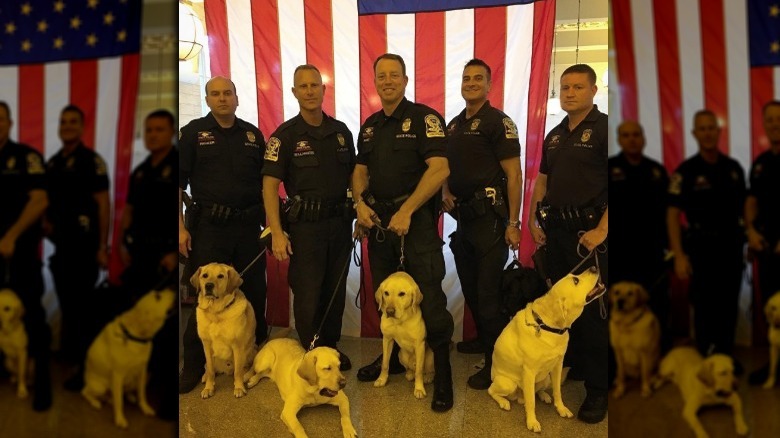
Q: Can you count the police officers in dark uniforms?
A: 5